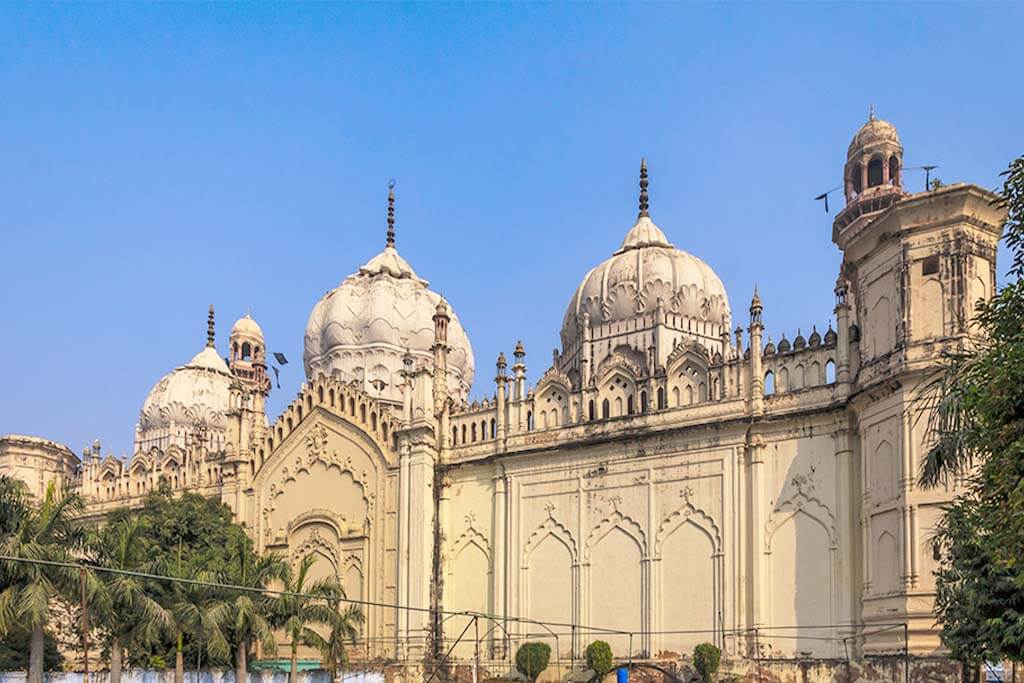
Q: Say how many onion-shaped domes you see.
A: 3